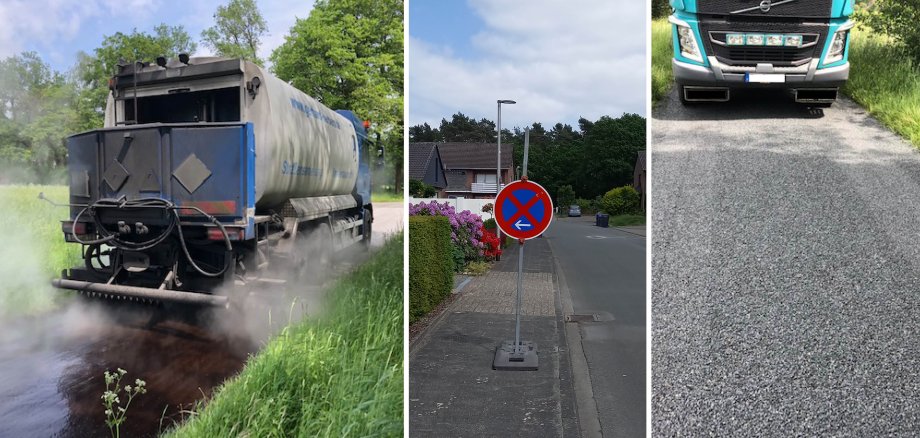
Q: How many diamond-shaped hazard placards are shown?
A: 2